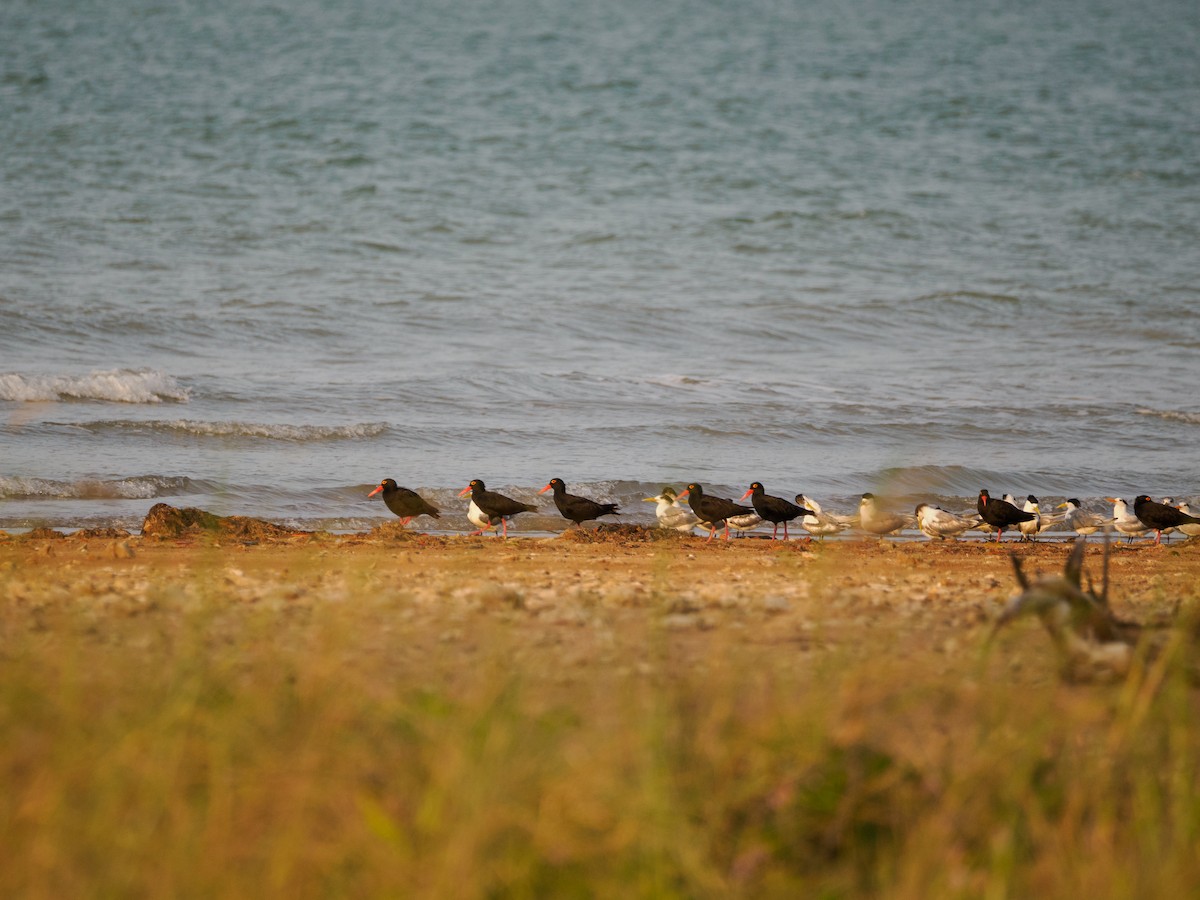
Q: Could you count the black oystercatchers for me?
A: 7